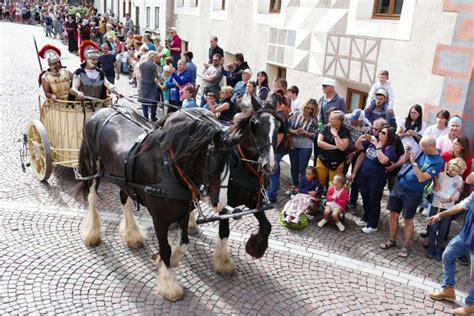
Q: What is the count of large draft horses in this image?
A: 2